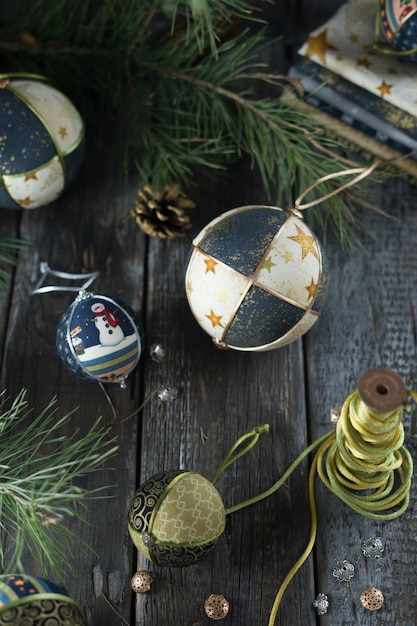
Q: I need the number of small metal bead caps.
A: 9